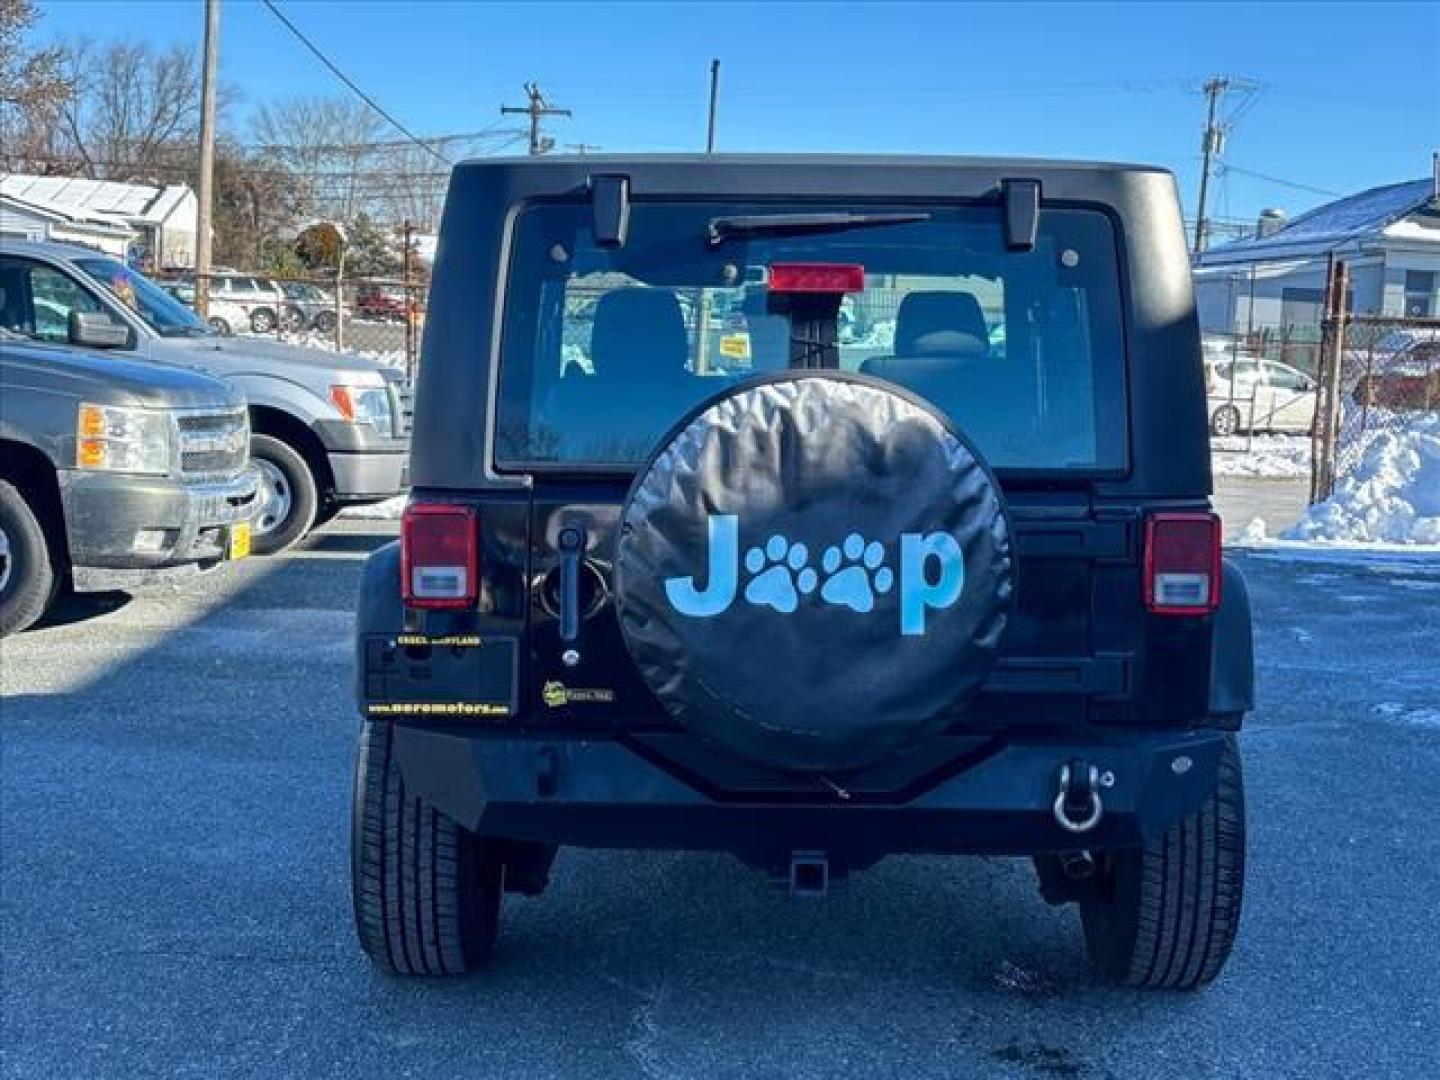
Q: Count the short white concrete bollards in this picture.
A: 0